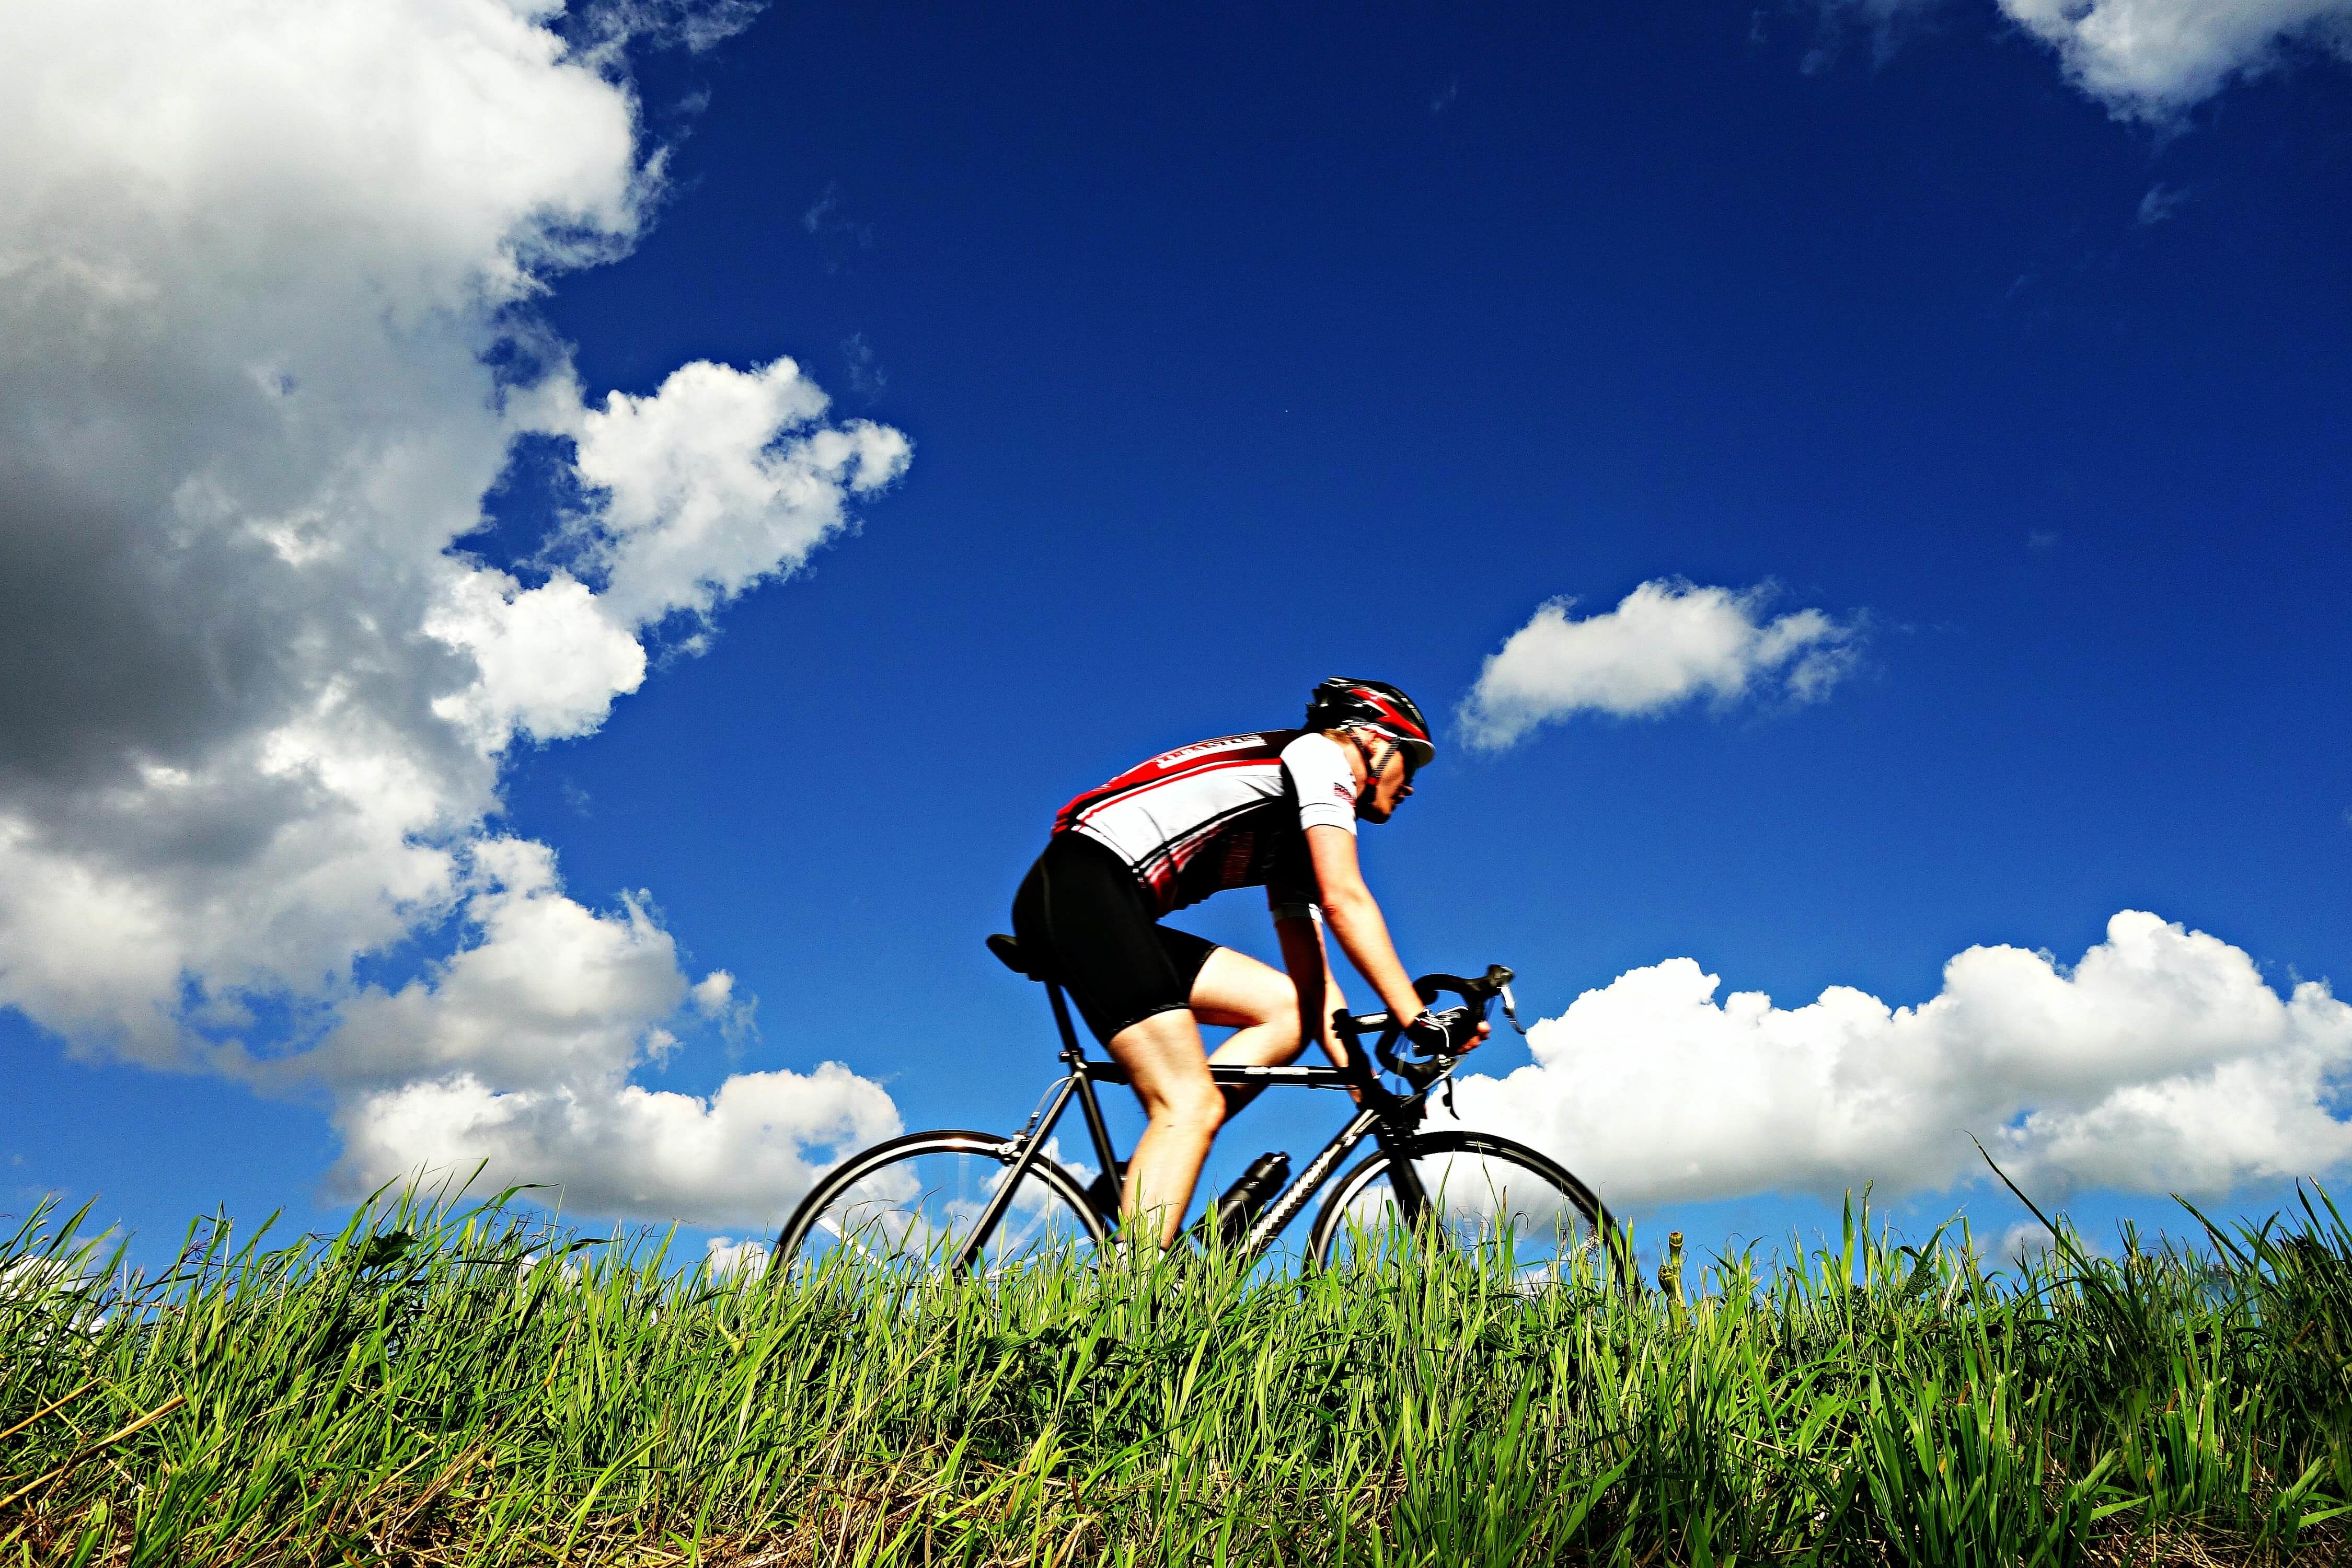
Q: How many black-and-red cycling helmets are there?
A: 1